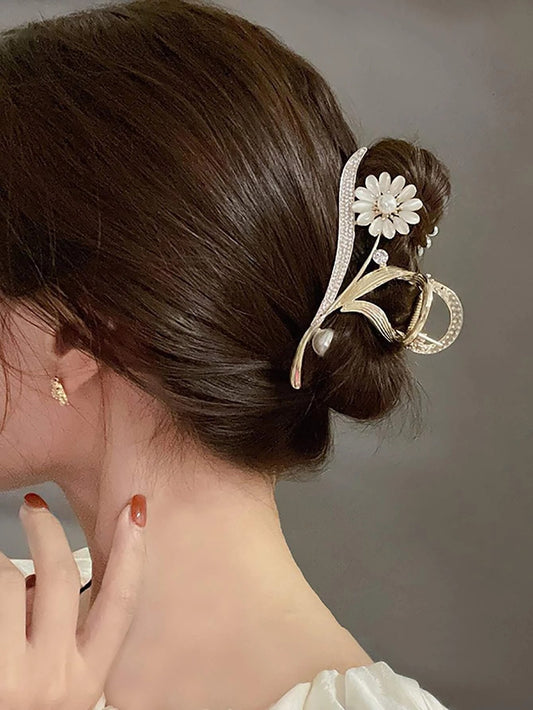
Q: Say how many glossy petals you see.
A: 12